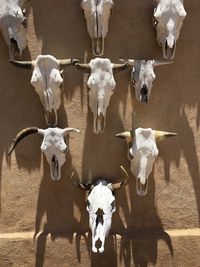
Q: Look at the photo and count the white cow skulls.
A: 9